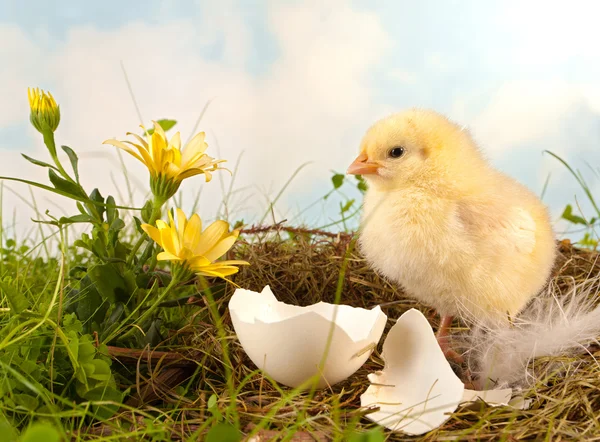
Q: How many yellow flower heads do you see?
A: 3